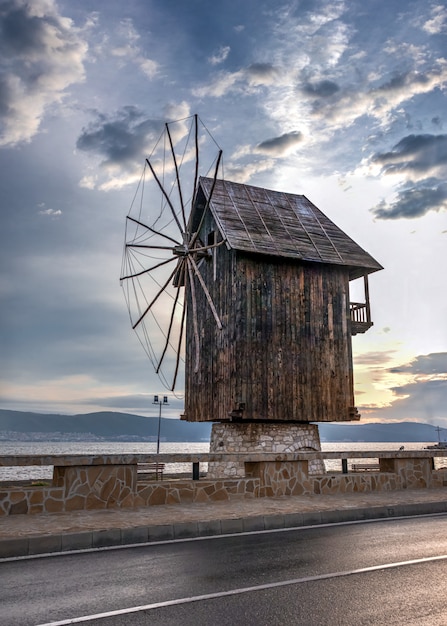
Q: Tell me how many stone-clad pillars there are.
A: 3